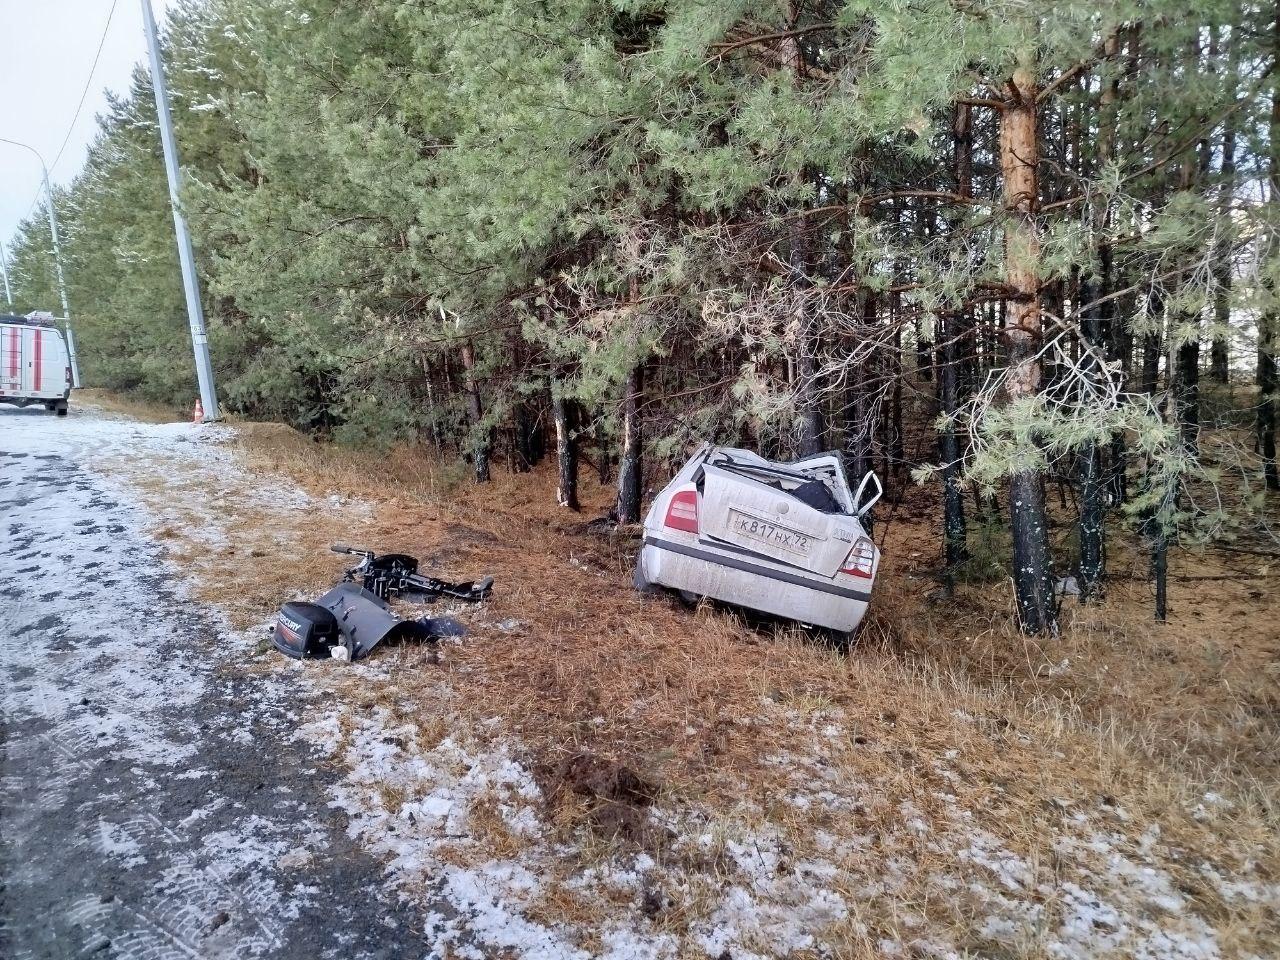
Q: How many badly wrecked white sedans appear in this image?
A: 1